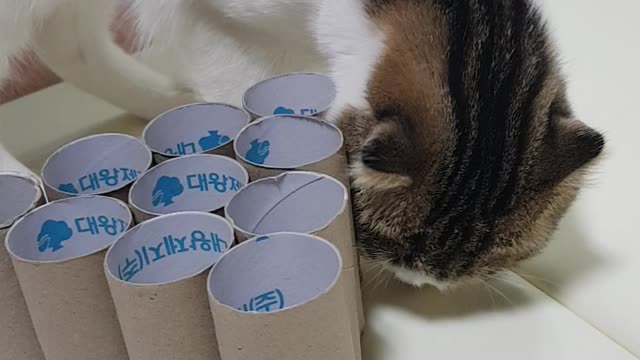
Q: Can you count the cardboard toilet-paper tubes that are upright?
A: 10